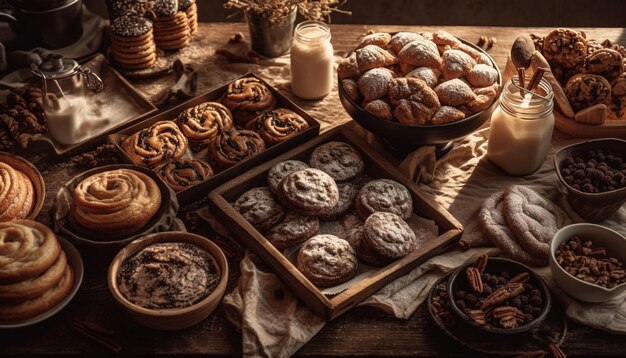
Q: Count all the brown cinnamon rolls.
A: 6